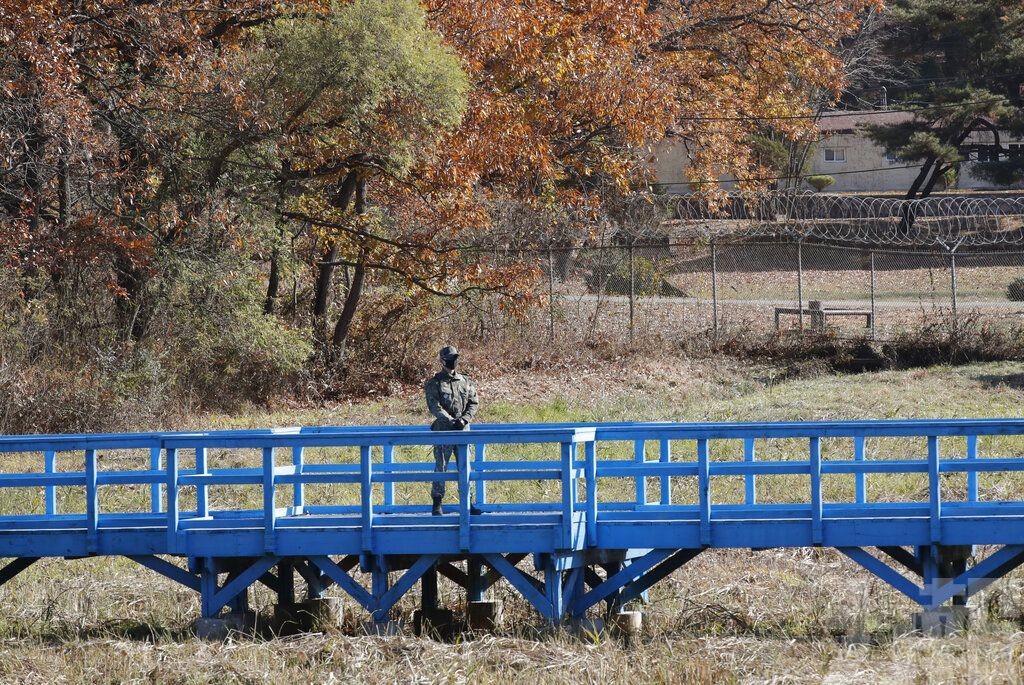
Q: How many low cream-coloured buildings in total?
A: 1